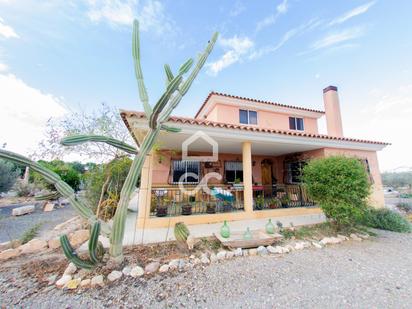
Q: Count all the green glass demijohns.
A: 3